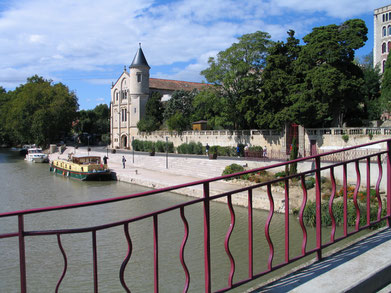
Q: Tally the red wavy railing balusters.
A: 9